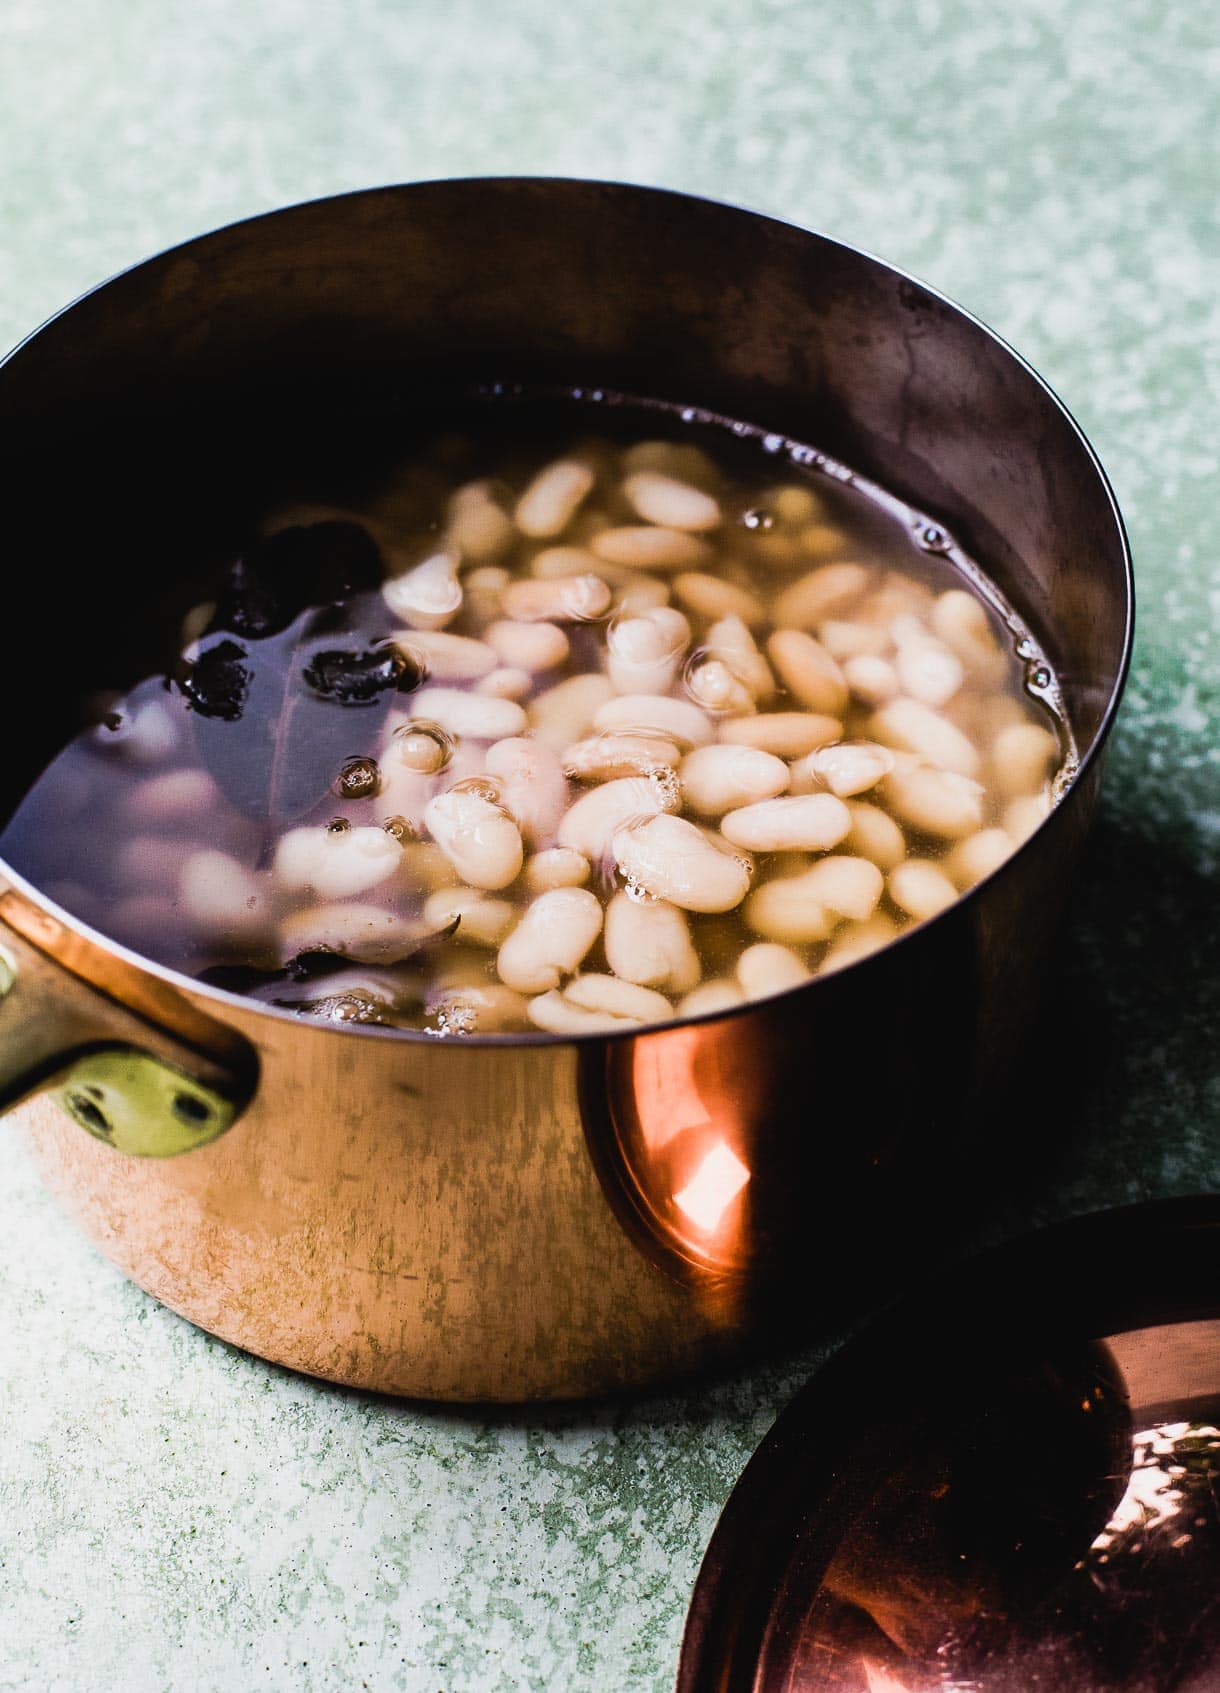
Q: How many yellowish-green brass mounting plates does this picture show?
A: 1